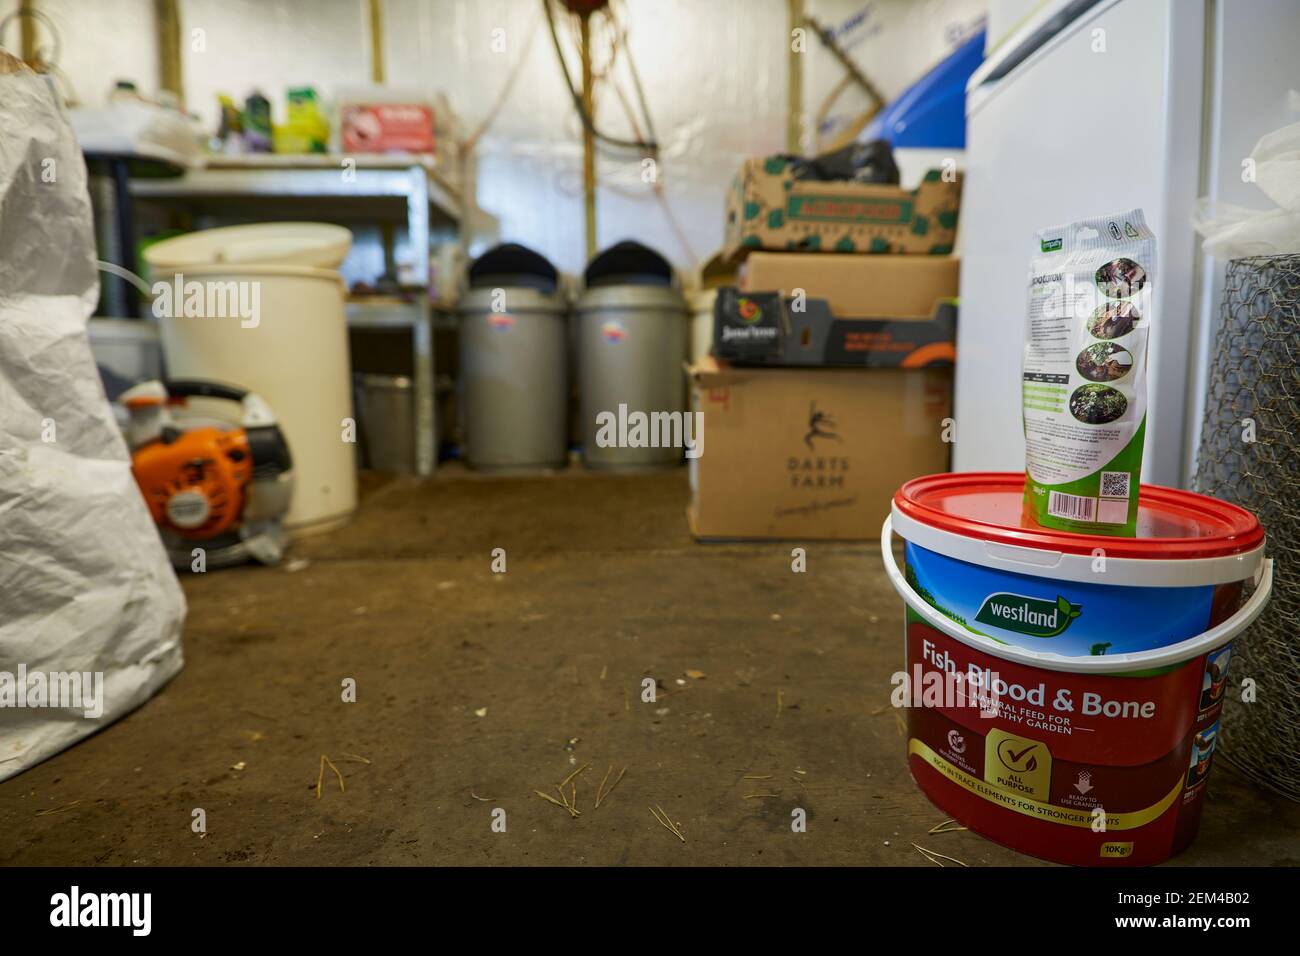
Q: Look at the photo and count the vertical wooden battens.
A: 5